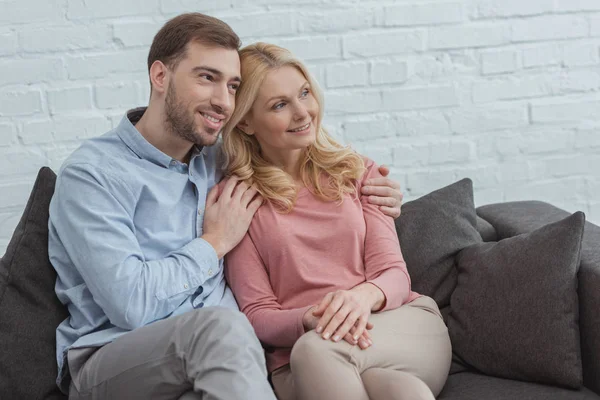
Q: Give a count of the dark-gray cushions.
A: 3